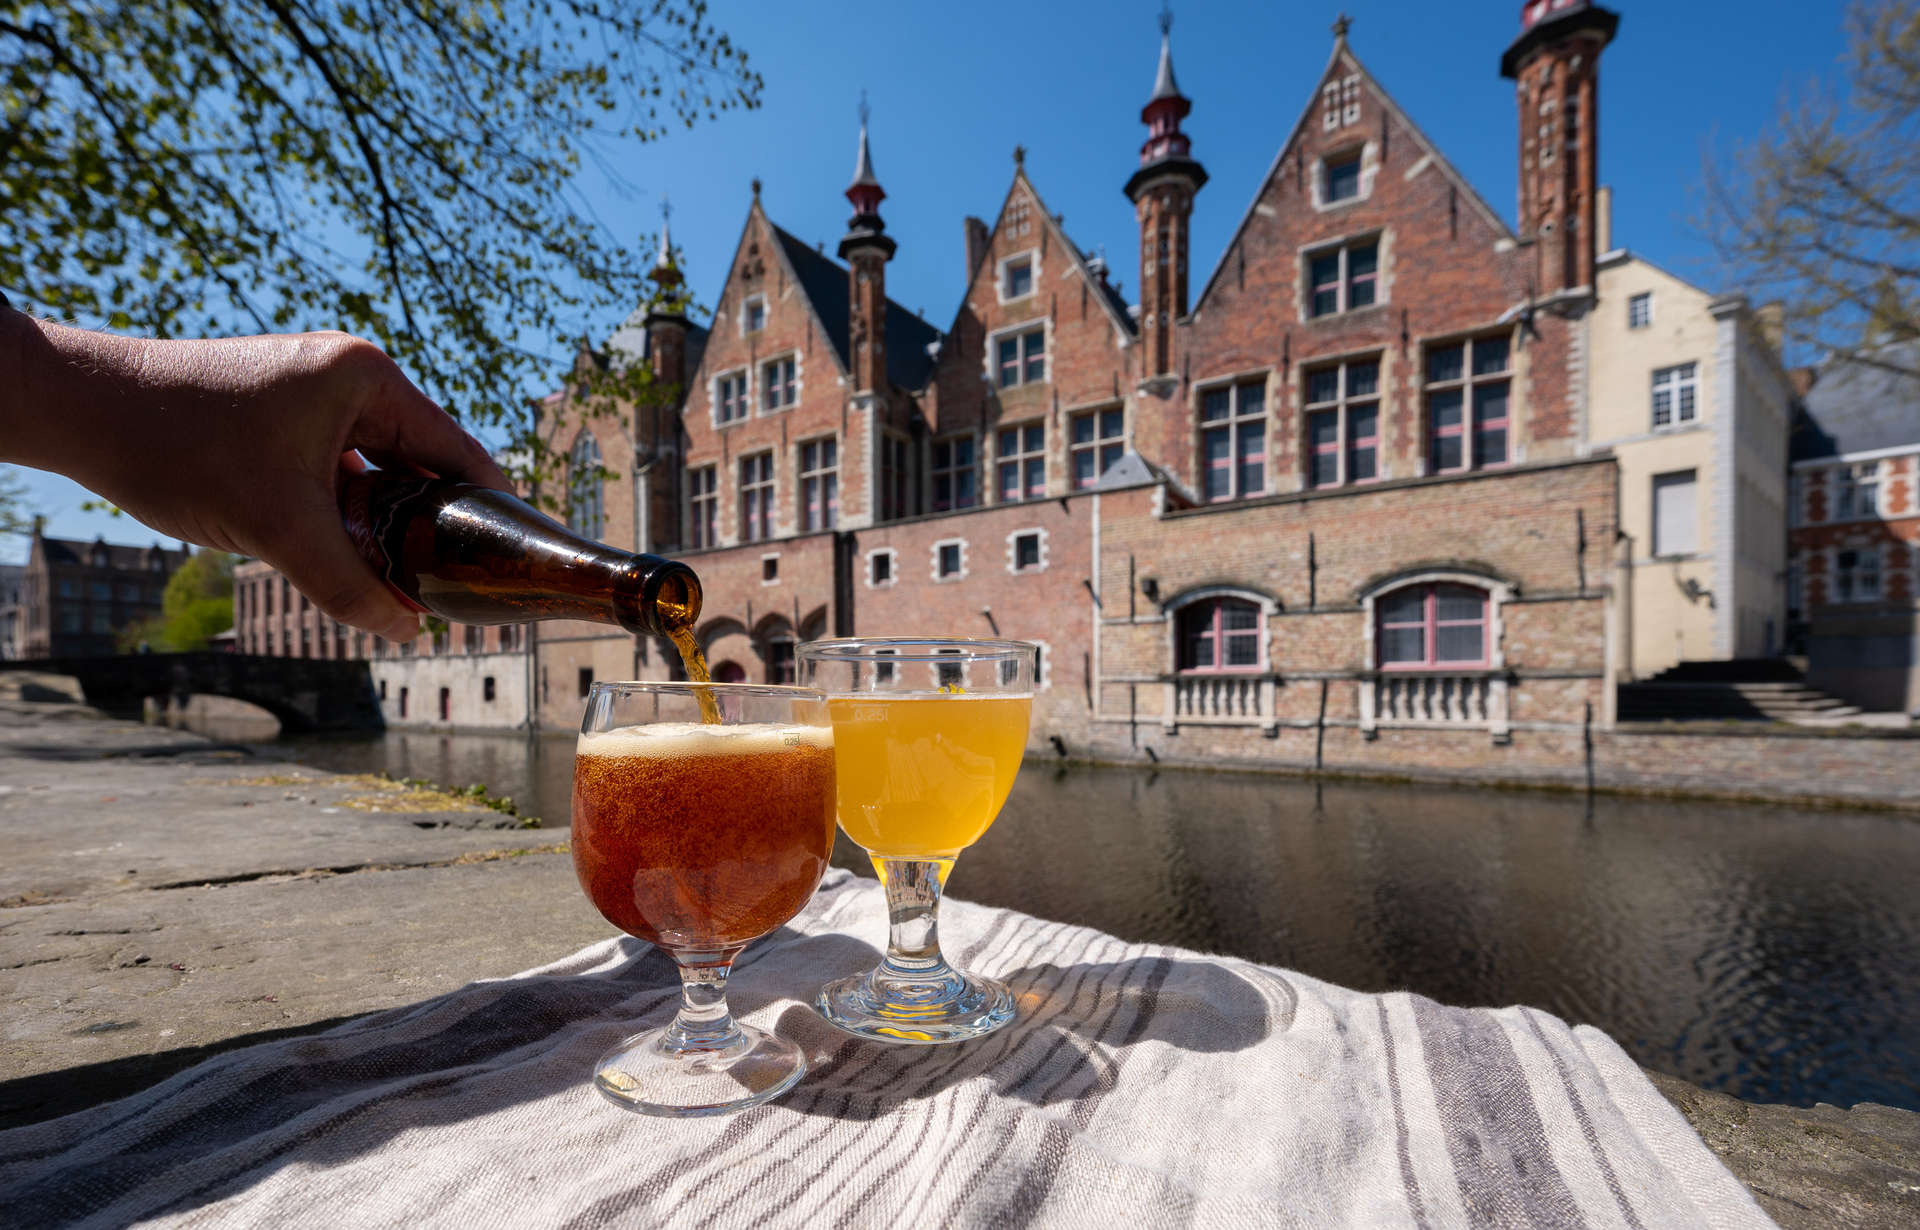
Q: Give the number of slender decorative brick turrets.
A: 4